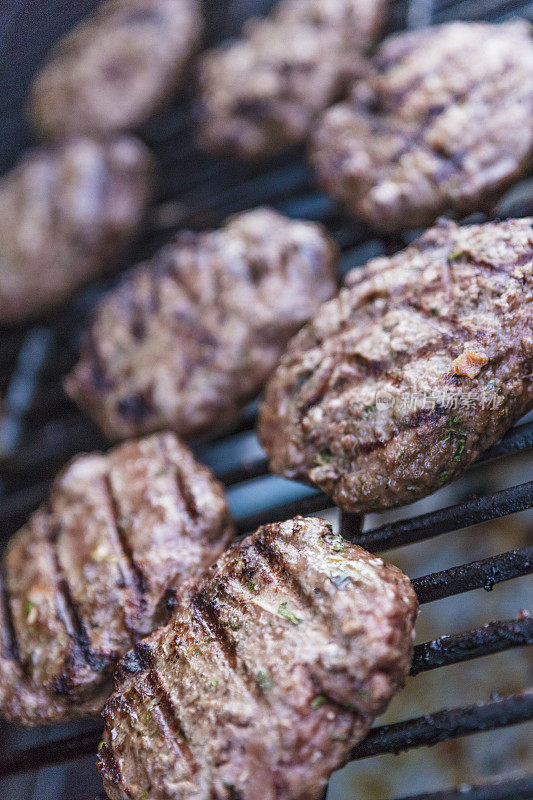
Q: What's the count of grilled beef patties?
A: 8